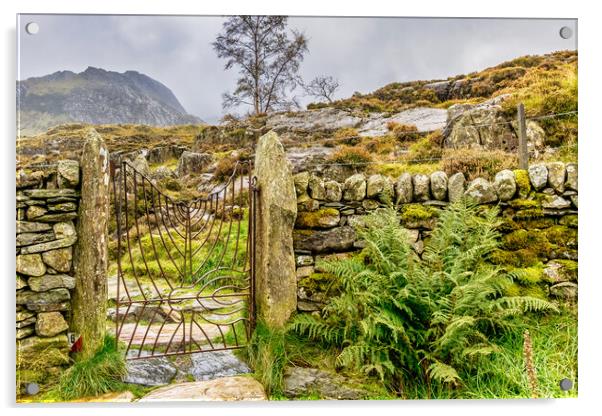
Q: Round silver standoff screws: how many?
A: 4